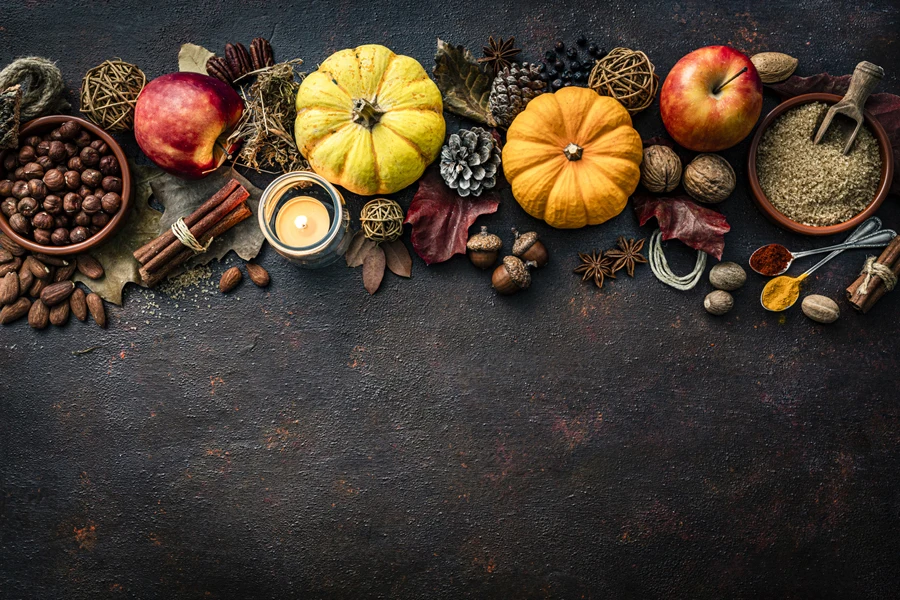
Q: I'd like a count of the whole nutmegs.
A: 3